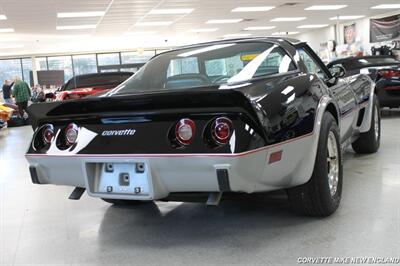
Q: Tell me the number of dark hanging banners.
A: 1